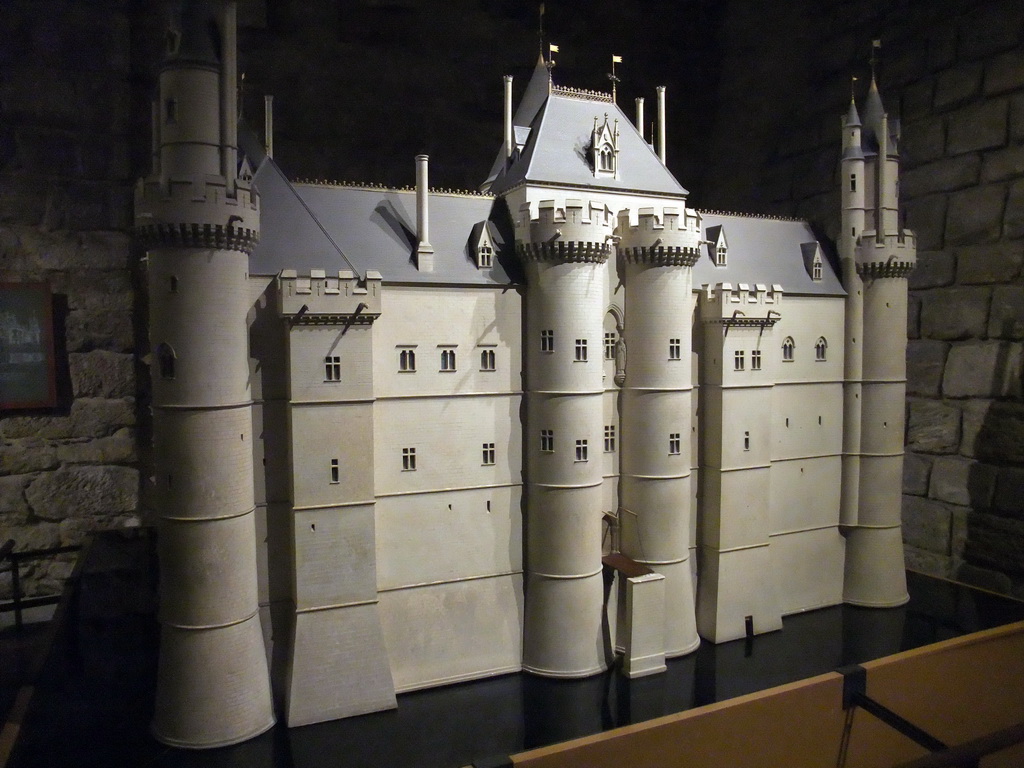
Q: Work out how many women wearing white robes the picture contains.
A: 0